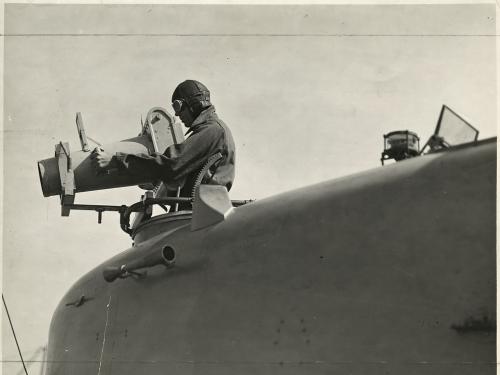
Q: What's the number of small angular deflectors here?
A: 1